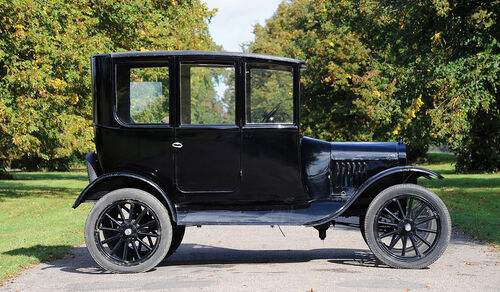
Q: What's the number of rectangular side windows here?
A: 3